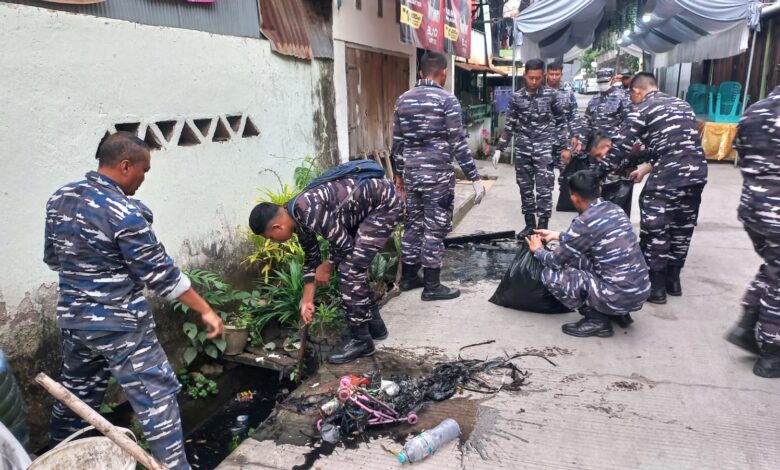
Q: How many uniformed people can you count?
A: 11